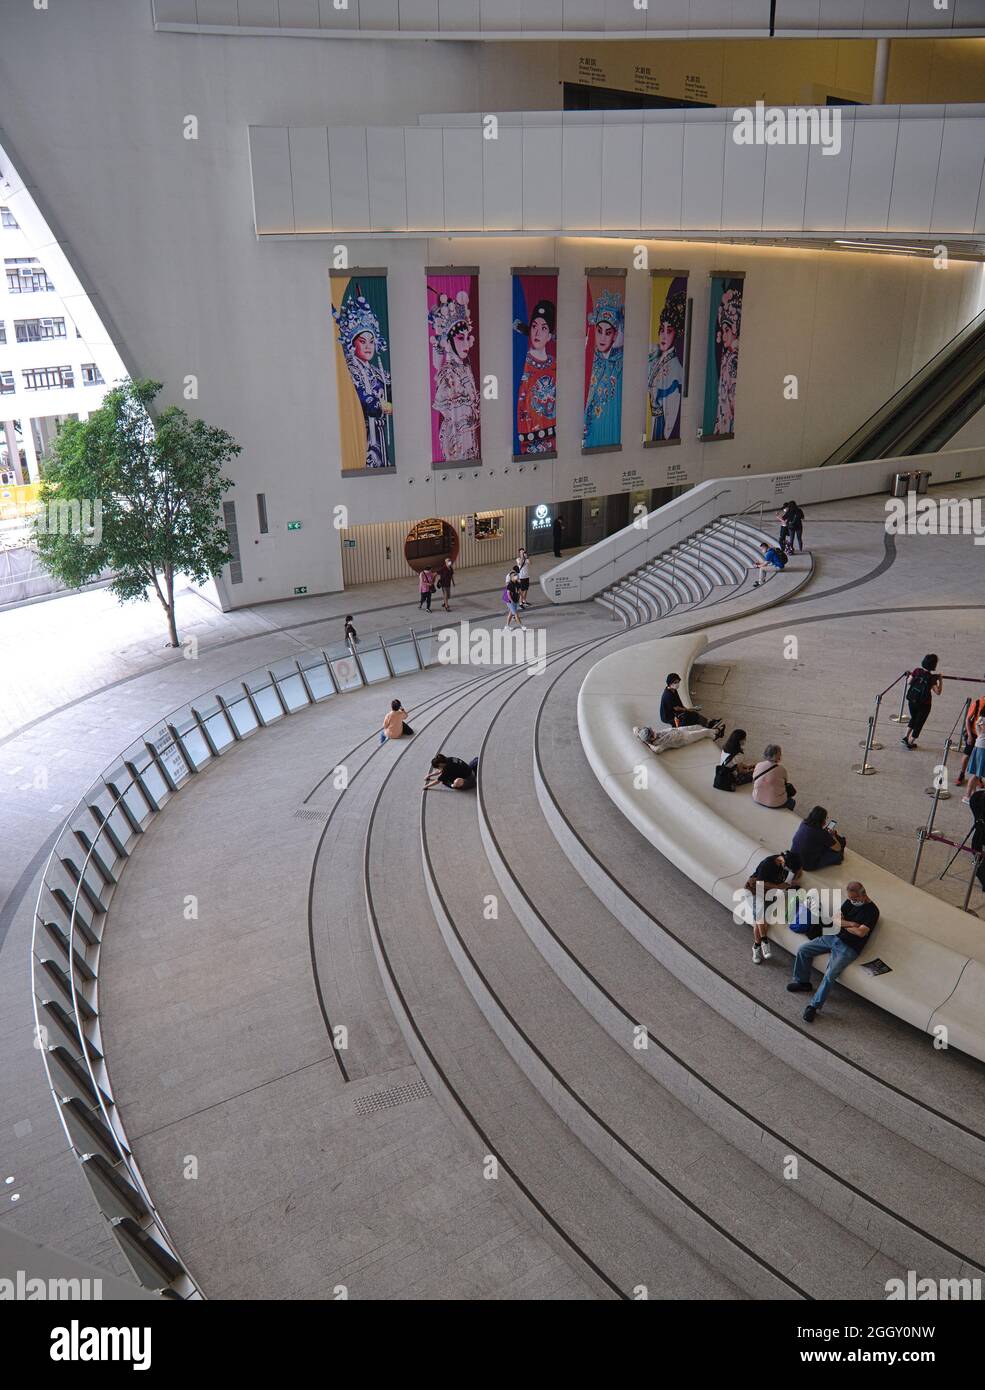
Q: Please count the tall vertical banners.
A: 6